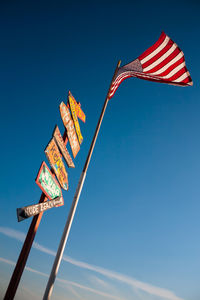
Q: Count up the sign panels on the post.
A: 7